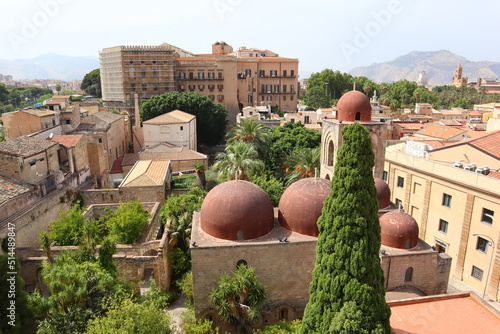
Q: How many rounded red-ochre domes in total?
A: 5